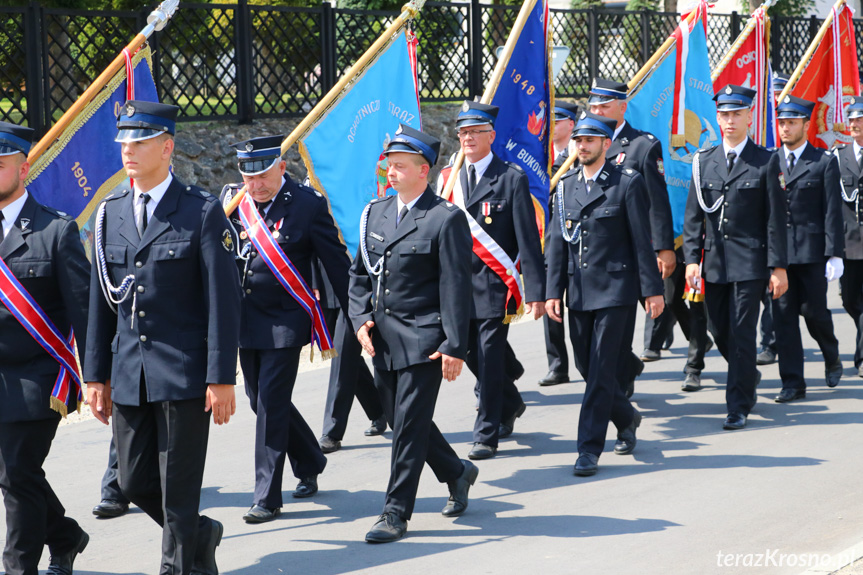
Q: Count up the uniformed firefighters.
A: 12